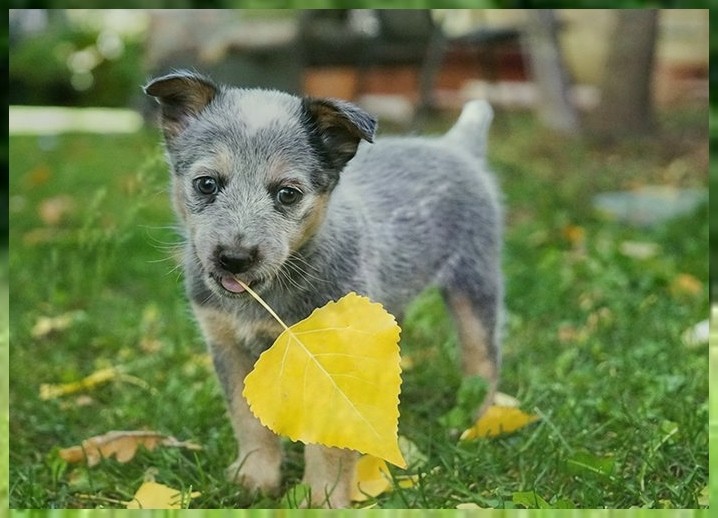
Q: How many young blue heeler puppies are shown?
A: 1